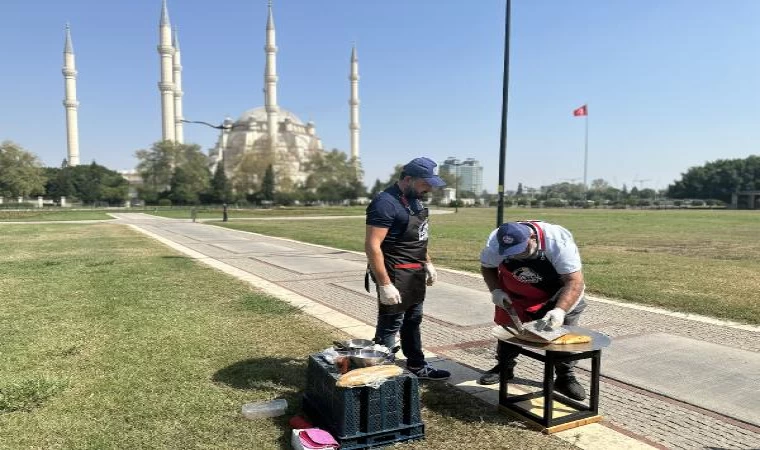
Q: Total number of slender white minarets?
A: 5